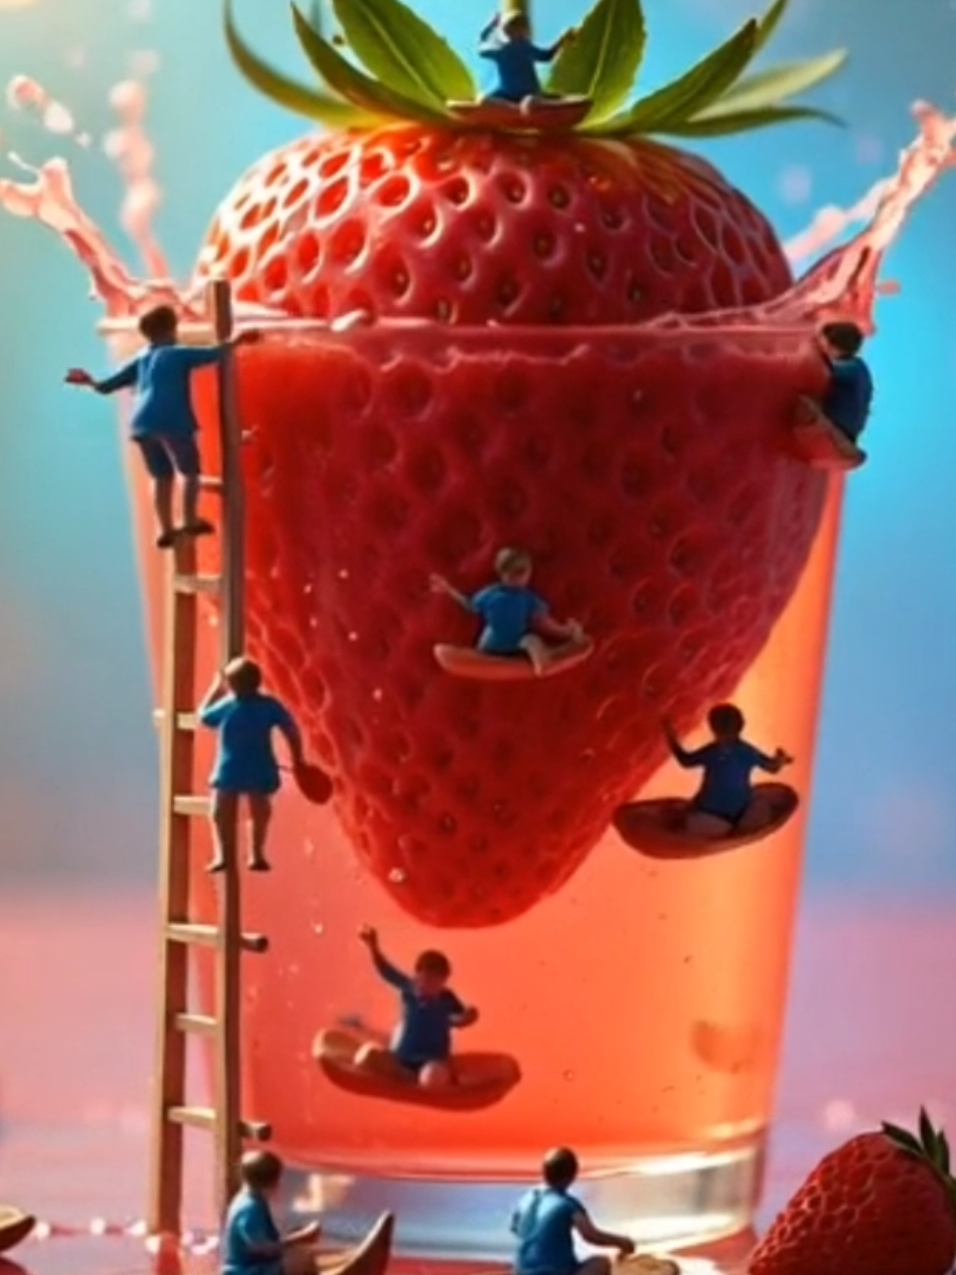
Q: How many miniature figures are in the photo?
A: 9